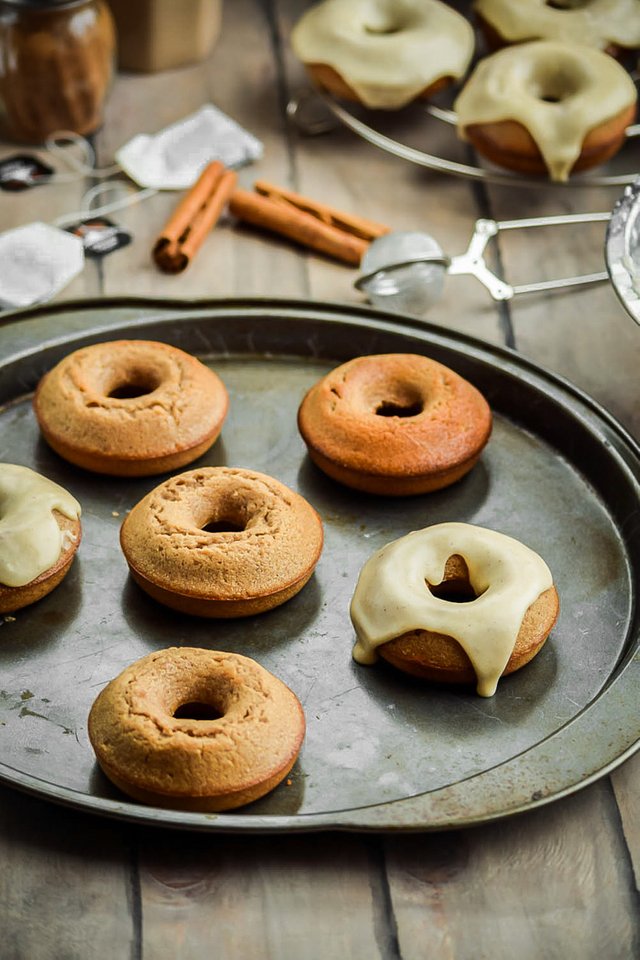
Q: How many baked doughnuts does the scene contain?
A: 9